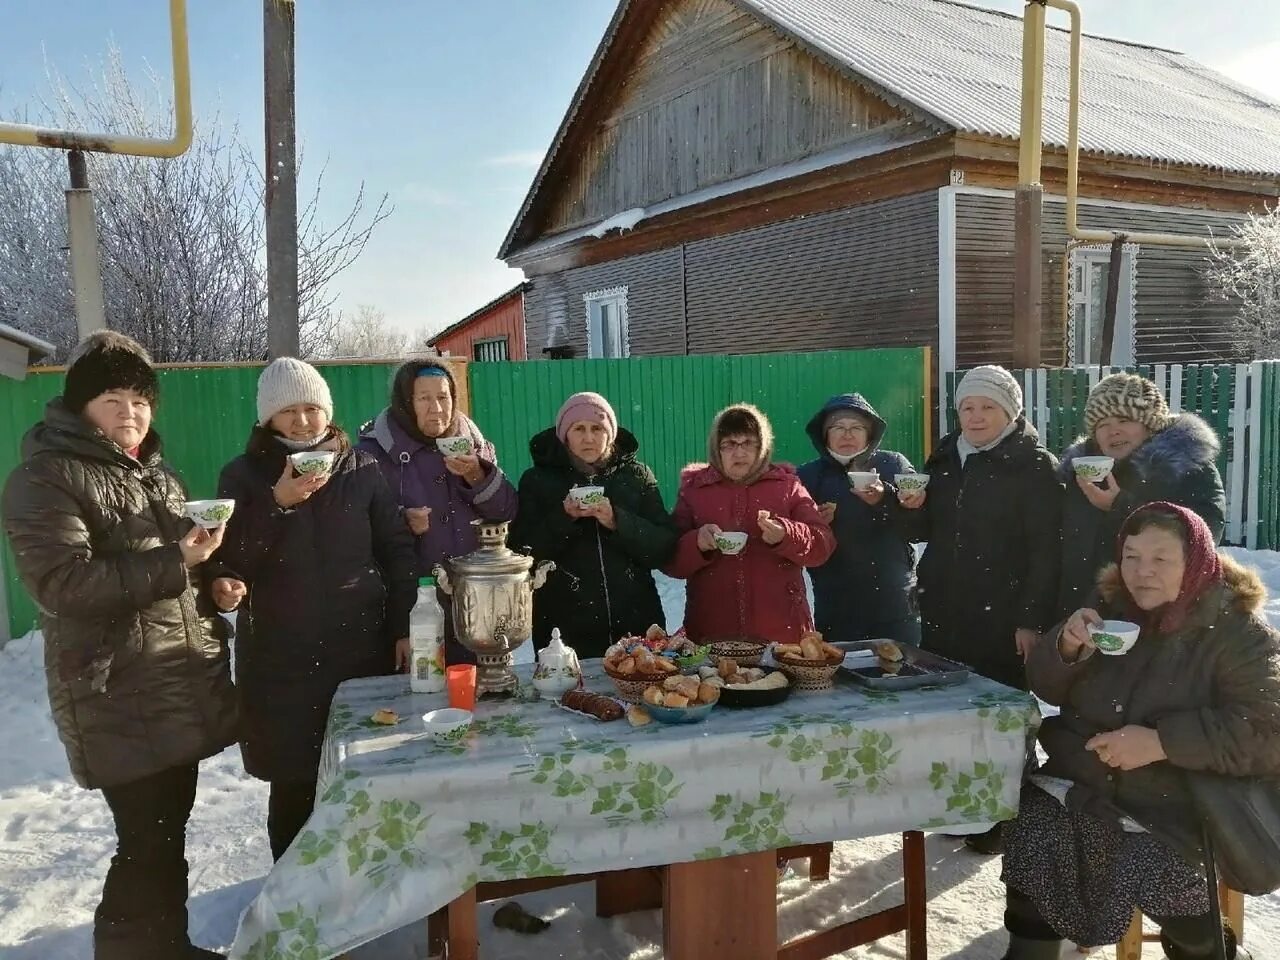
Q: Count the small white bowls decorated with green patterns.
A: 10